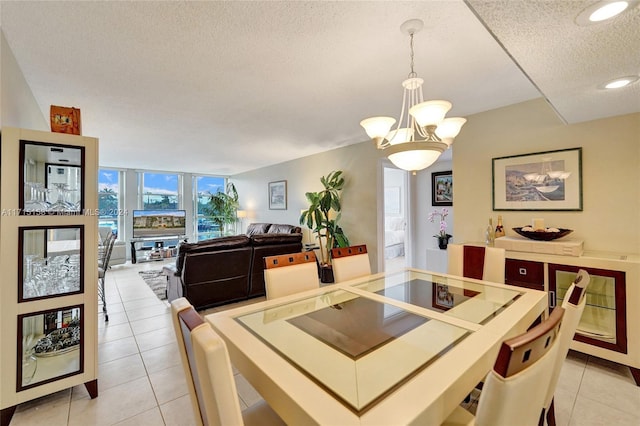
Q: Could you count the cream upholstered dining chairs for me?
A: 6